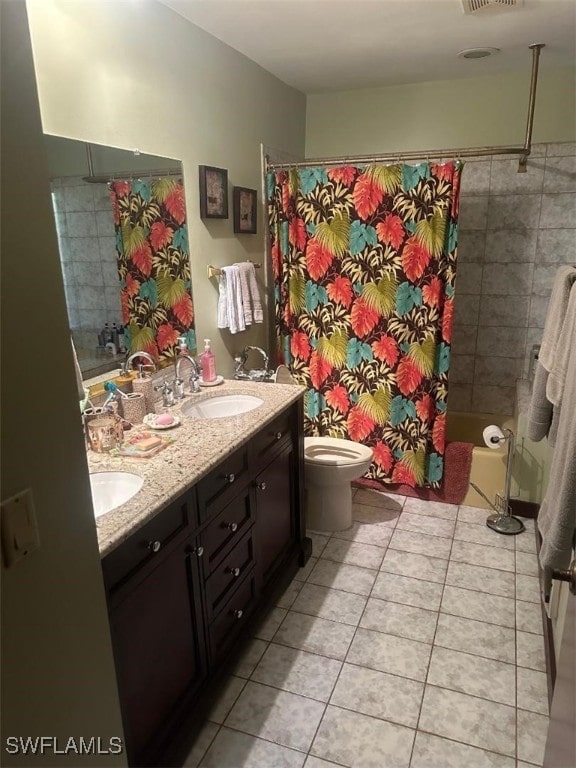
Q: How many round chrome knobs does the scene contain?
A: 8